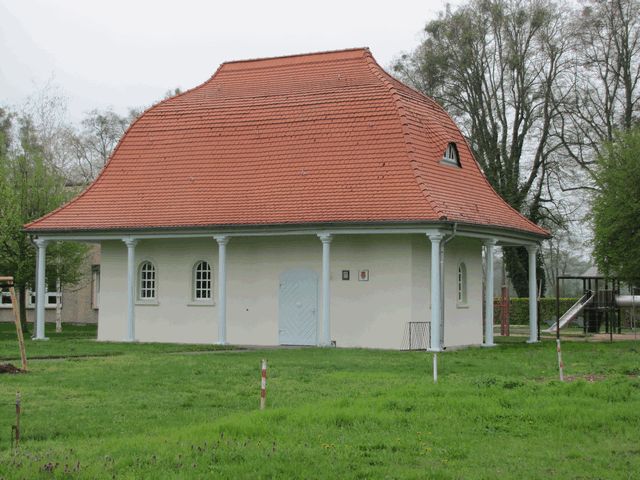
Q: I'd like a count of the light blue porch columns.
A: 7